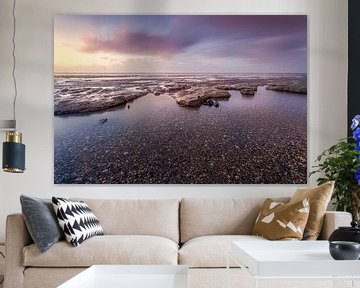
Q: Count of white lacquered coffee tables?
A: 2